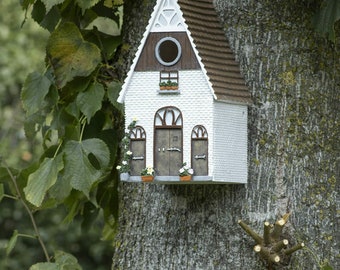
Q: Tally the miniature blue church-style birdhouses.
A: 0